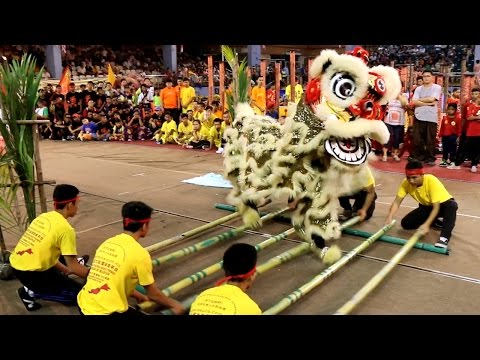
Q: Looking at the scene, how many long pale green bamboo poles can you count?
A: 6